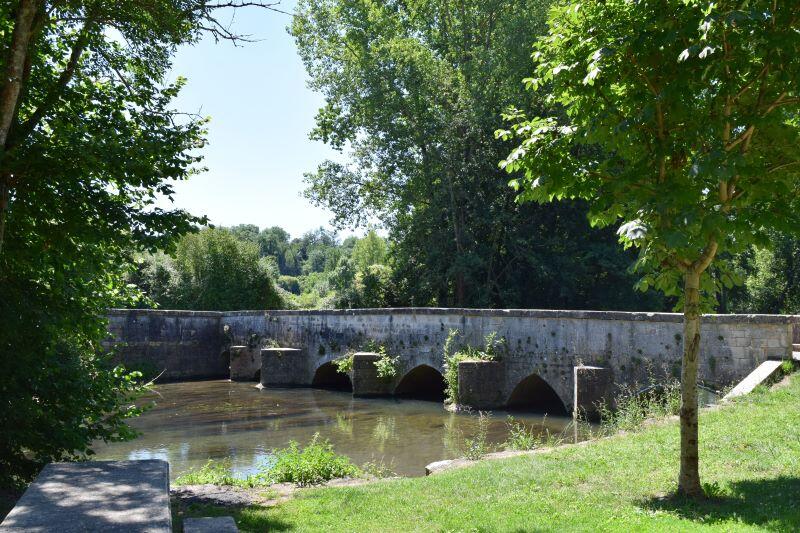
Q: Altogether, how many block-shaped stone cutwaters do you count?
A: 5